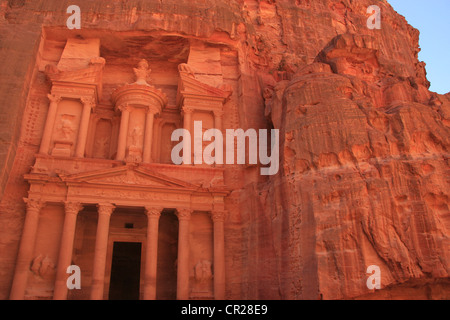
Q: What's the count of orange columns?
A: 12